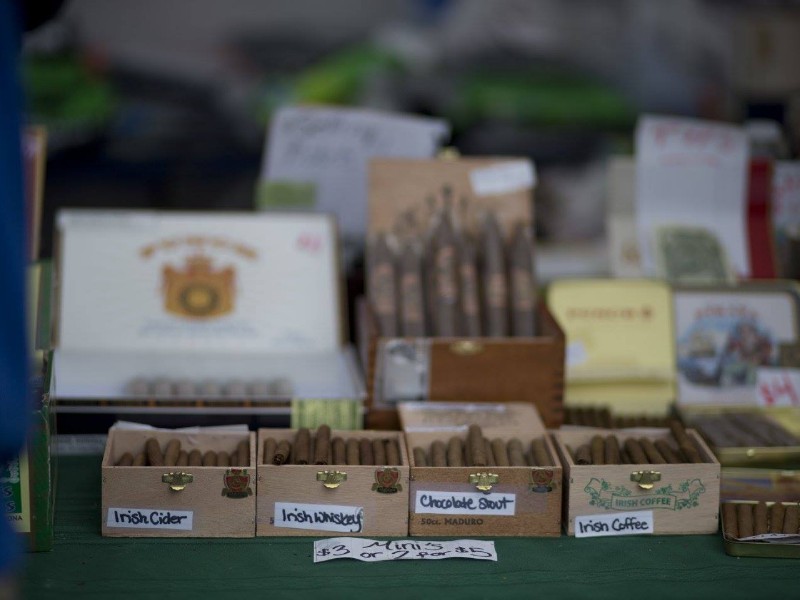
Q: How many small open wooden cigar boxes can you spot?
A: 4